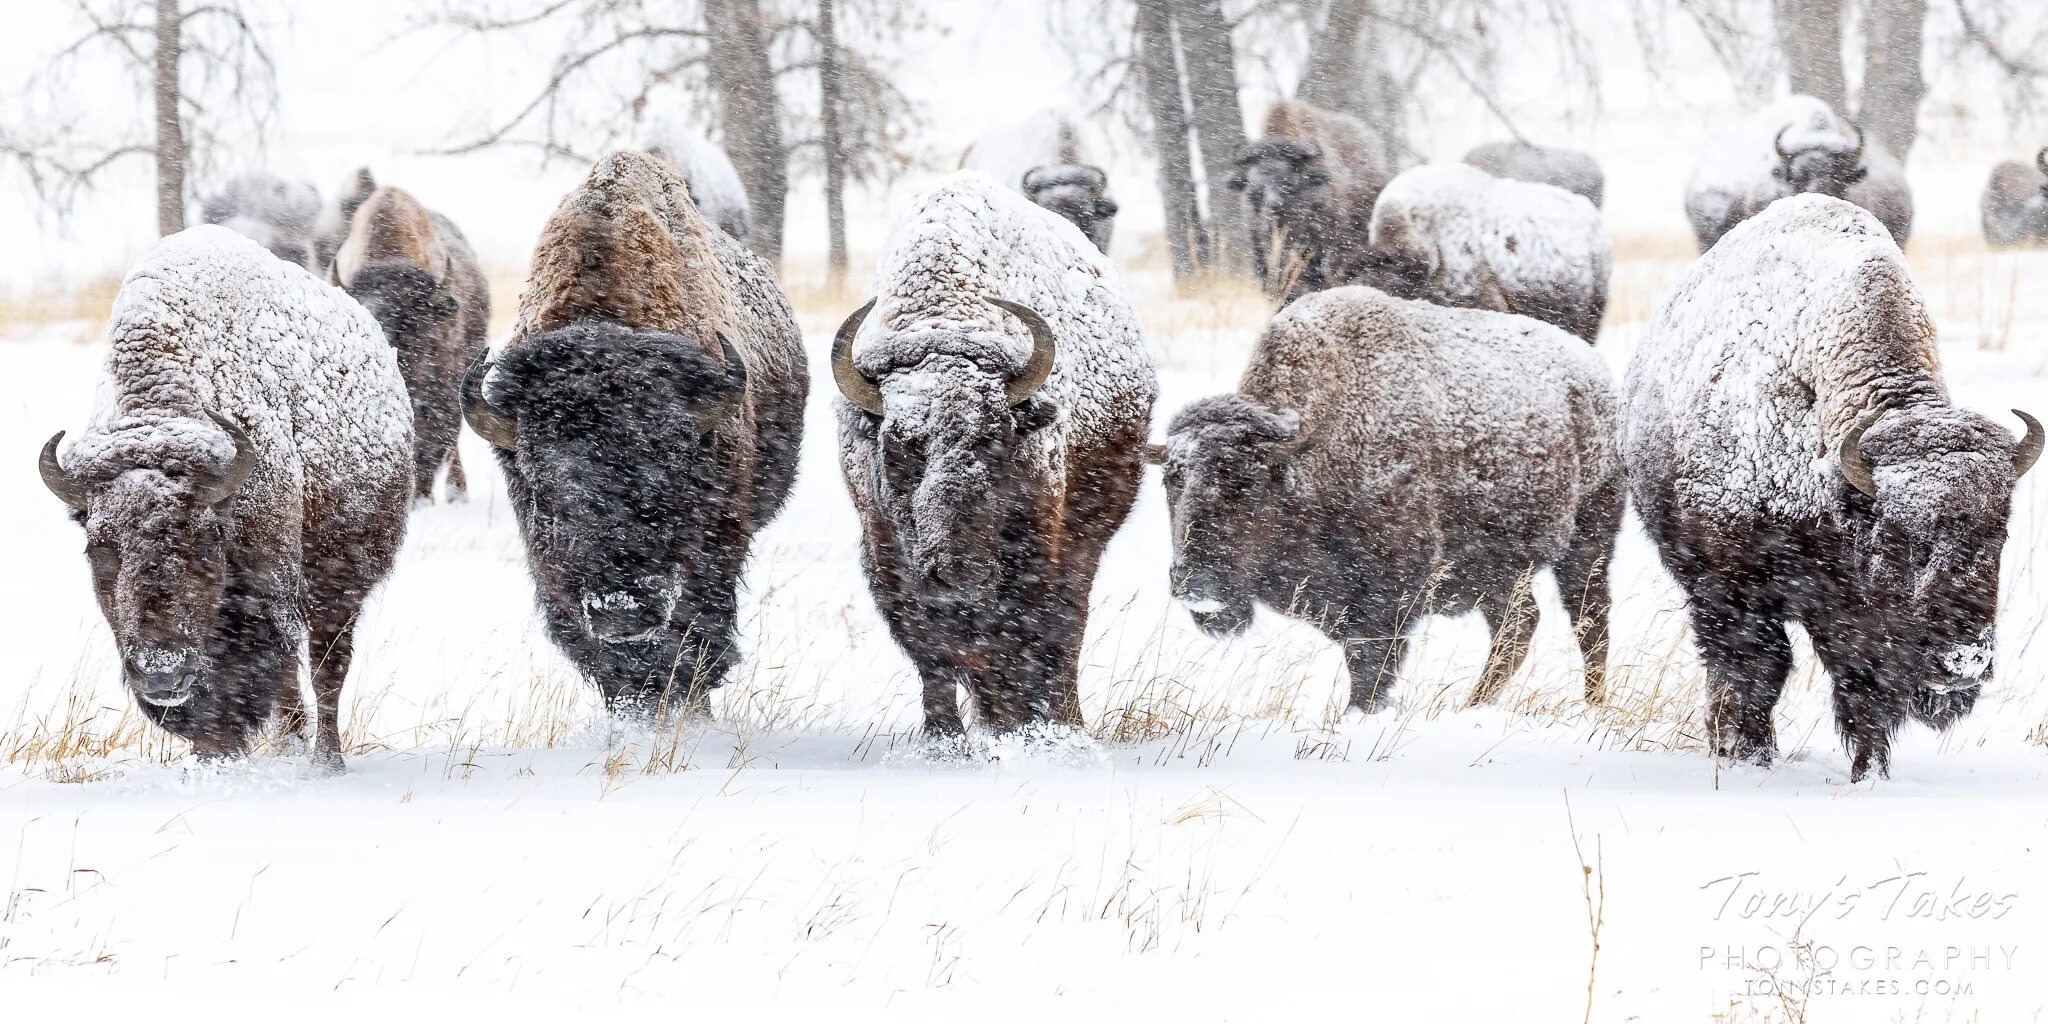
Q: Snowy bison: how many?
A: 15